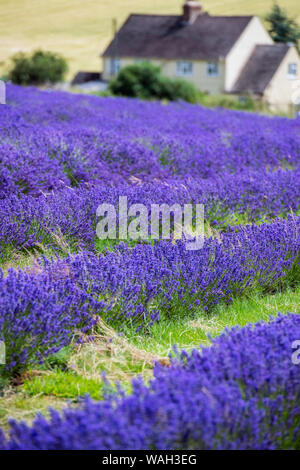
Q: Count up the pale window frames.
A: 4